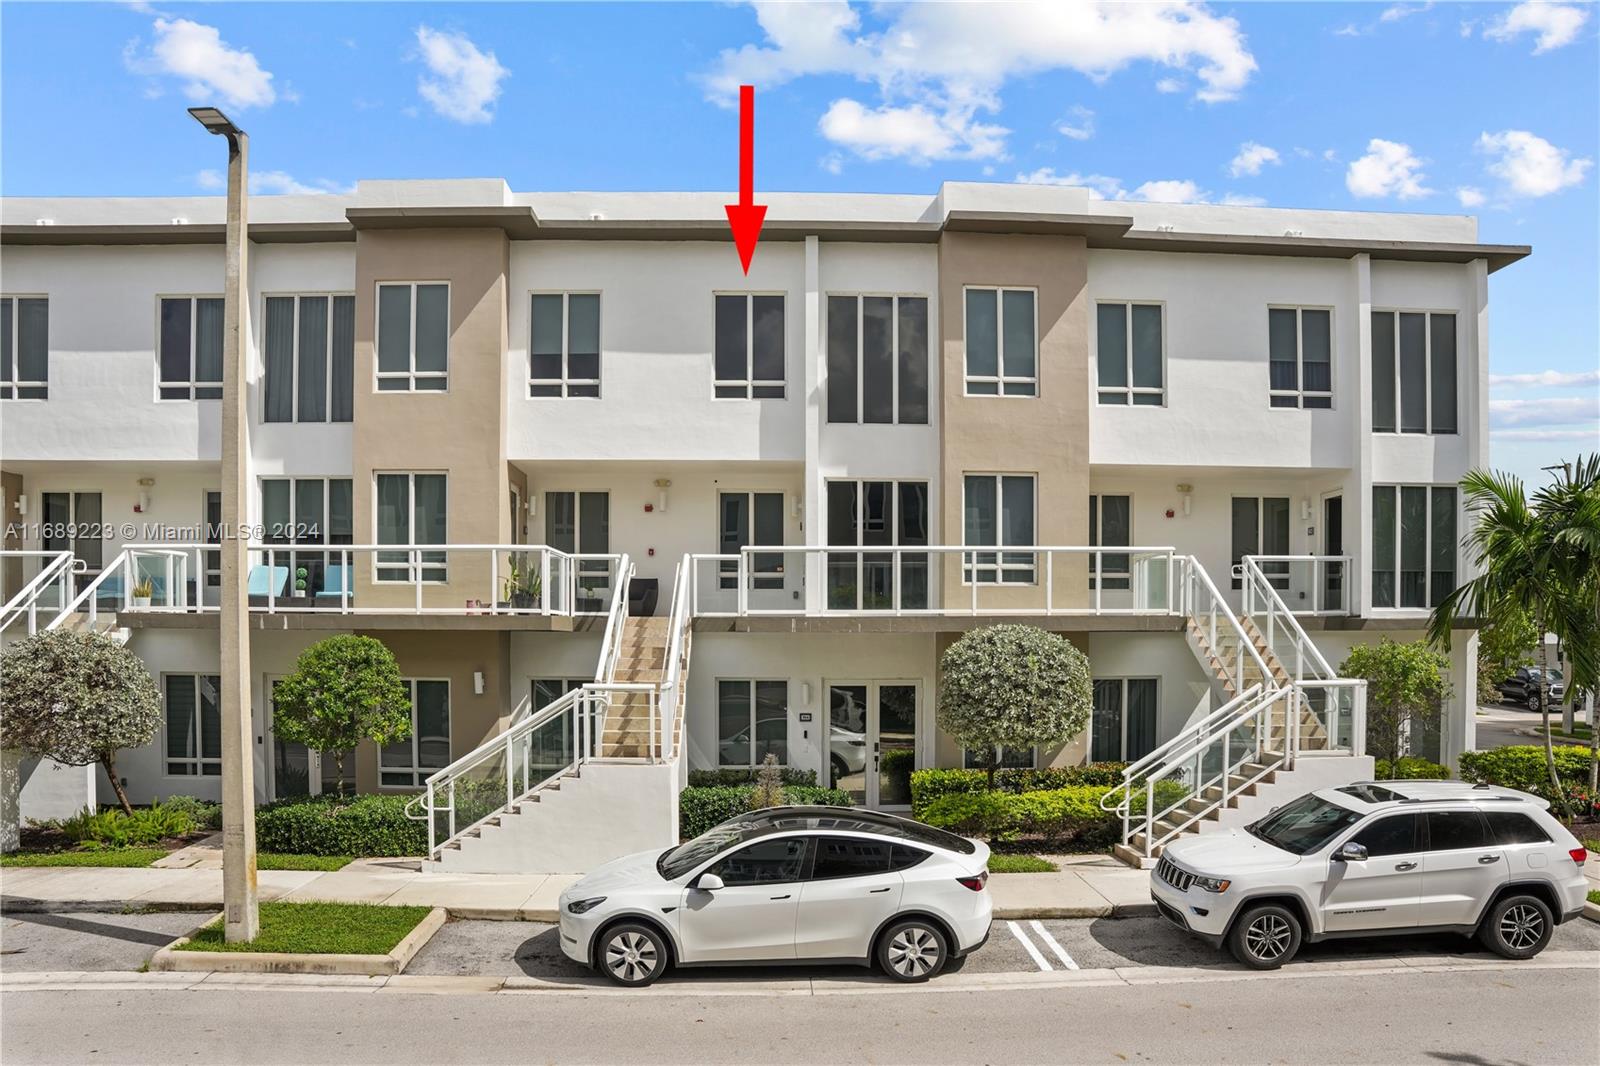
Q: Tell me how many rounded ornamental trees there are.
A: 3